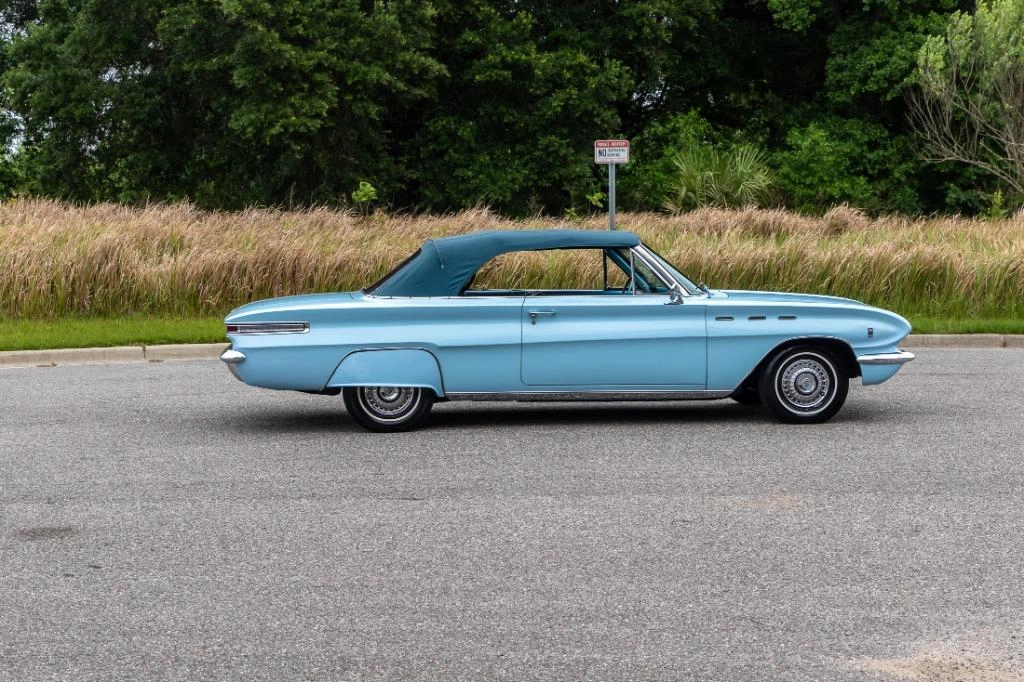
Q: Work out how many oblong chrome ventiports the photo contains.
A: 3